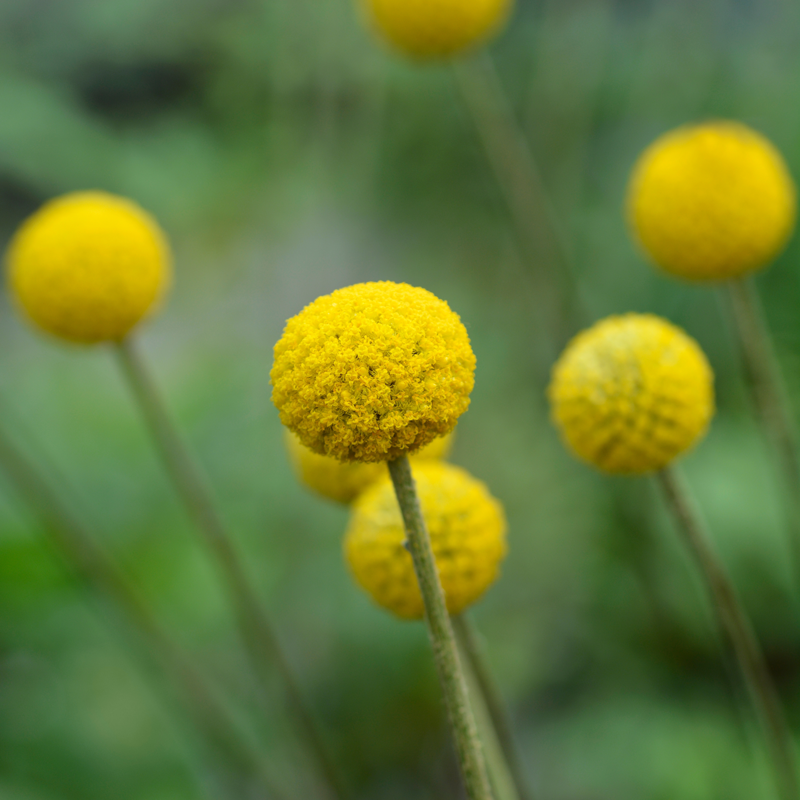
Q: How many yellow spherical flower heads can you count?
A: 7